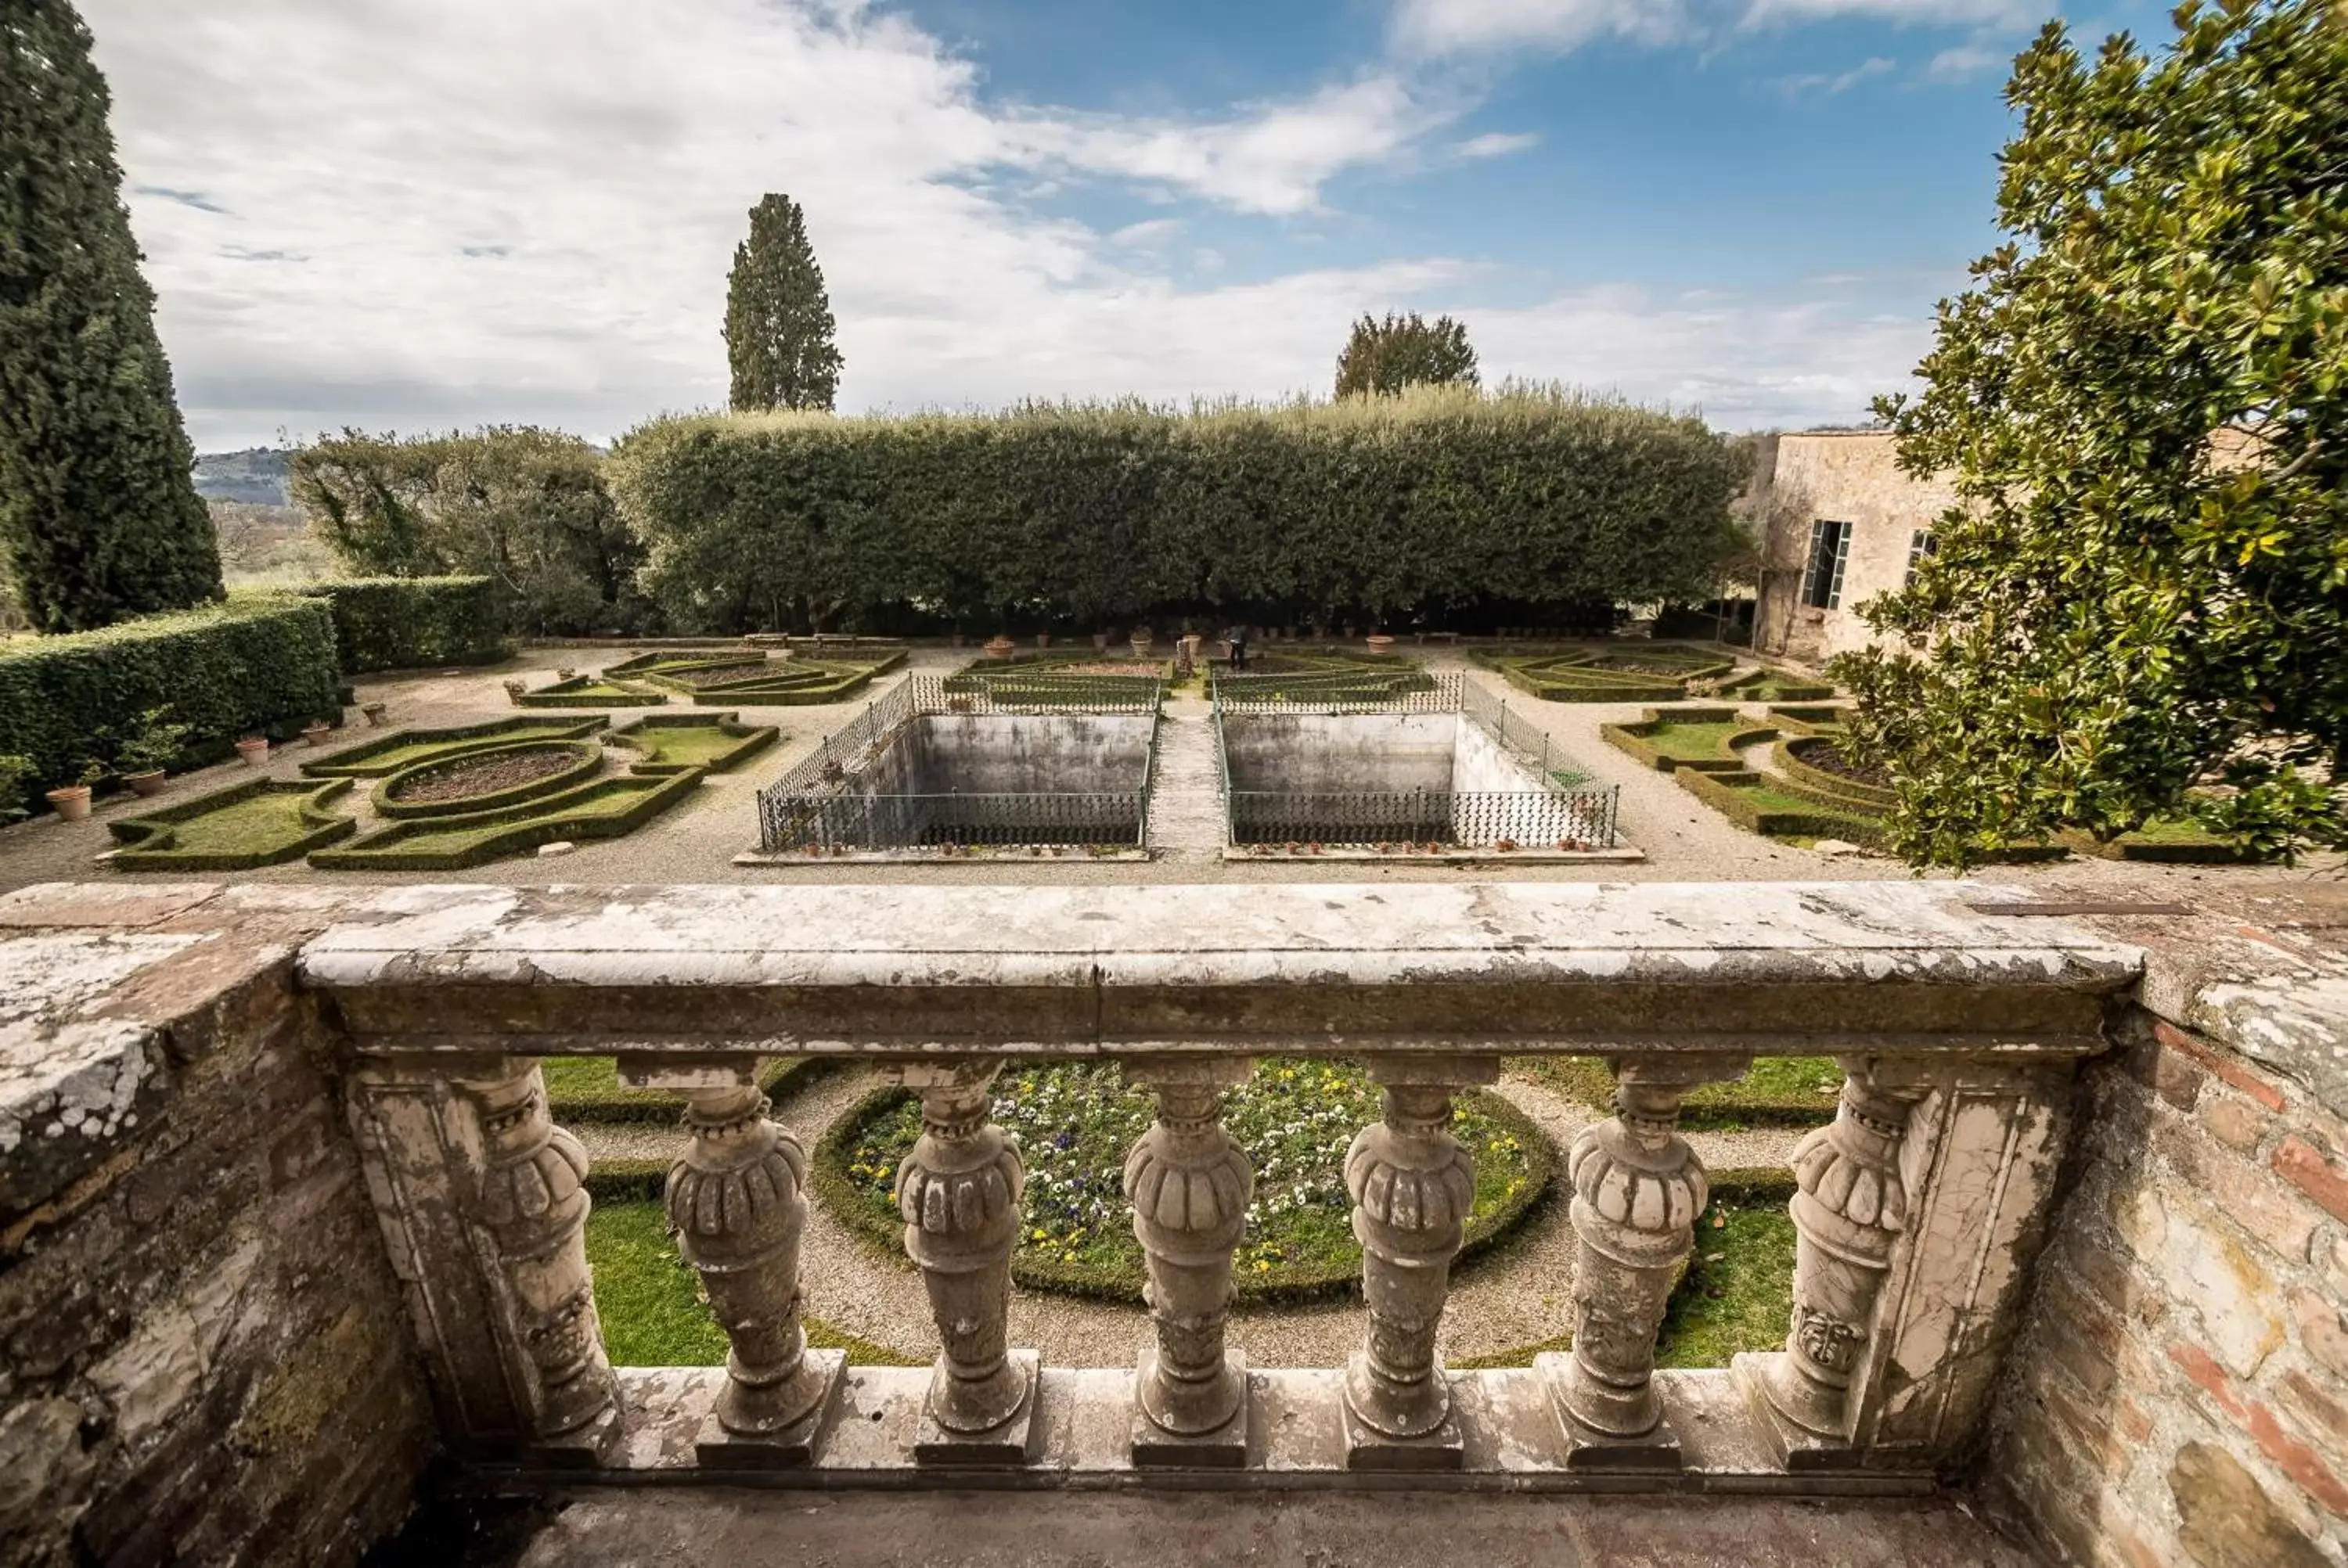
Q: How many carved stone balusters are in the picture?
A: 7